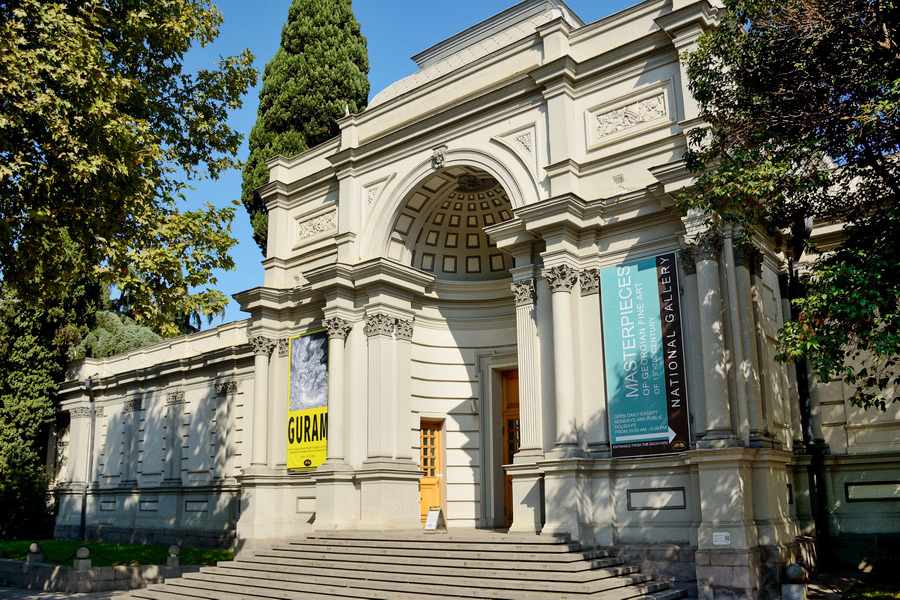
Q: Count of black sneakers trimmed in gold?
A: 0